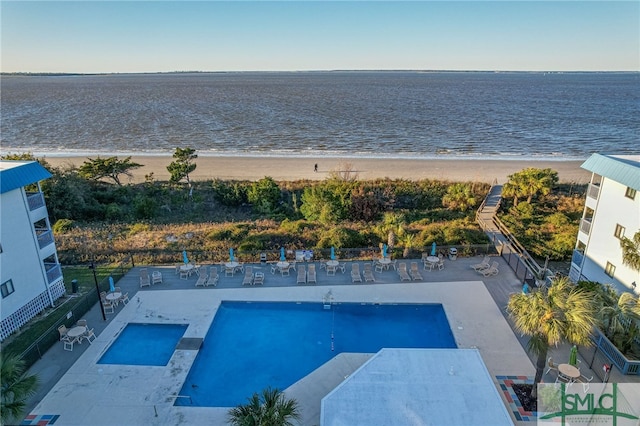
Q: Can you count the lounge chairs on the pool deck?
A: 14